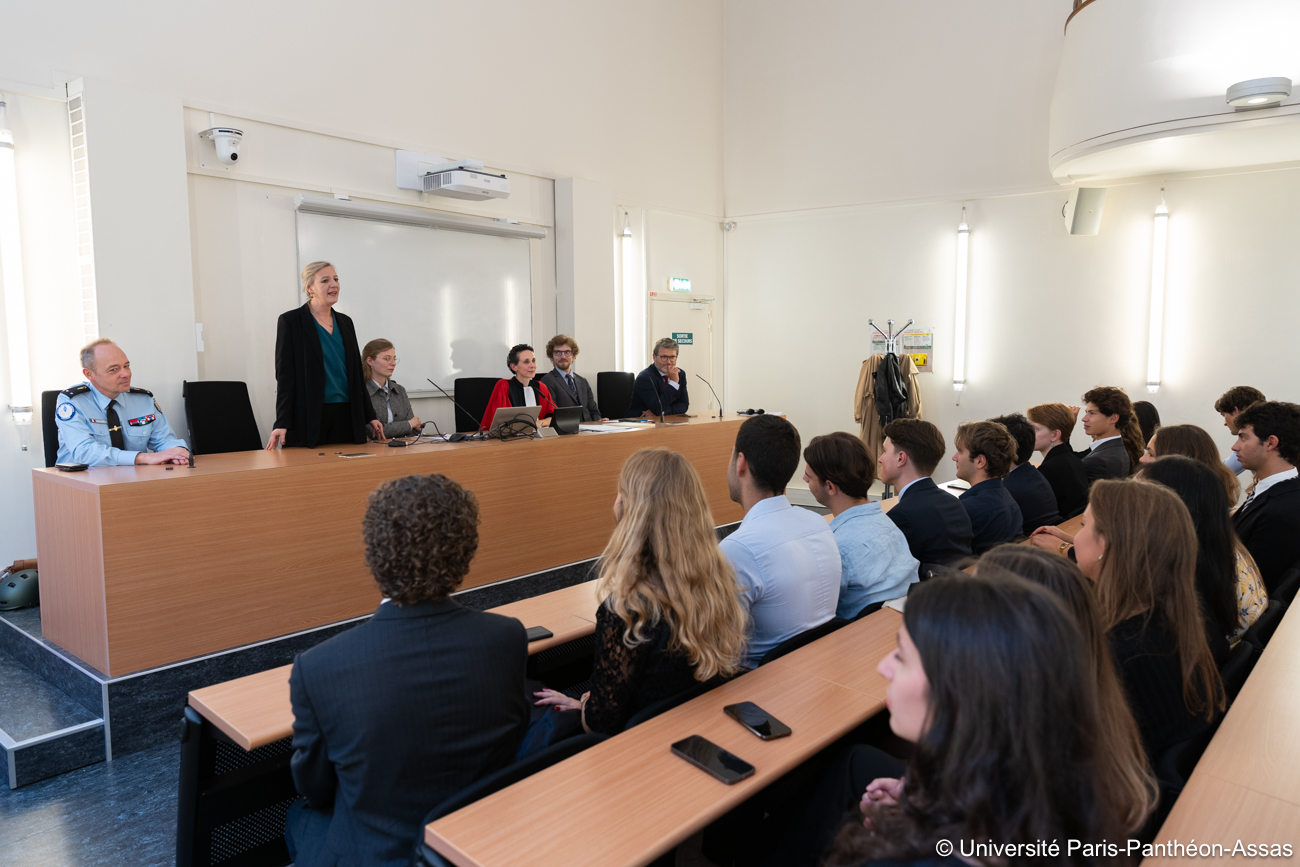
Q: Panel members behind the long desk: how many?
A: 6